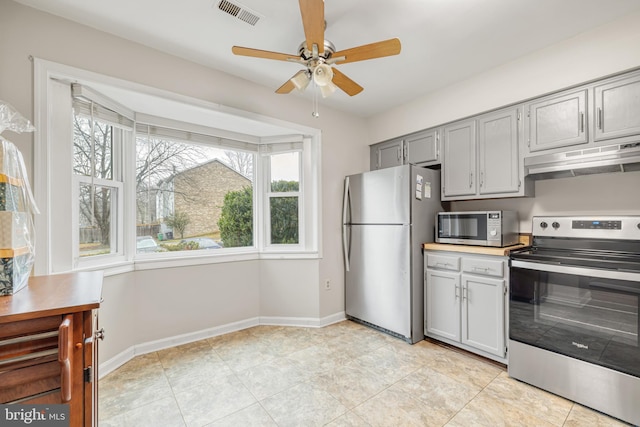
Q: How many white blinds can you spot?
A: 3